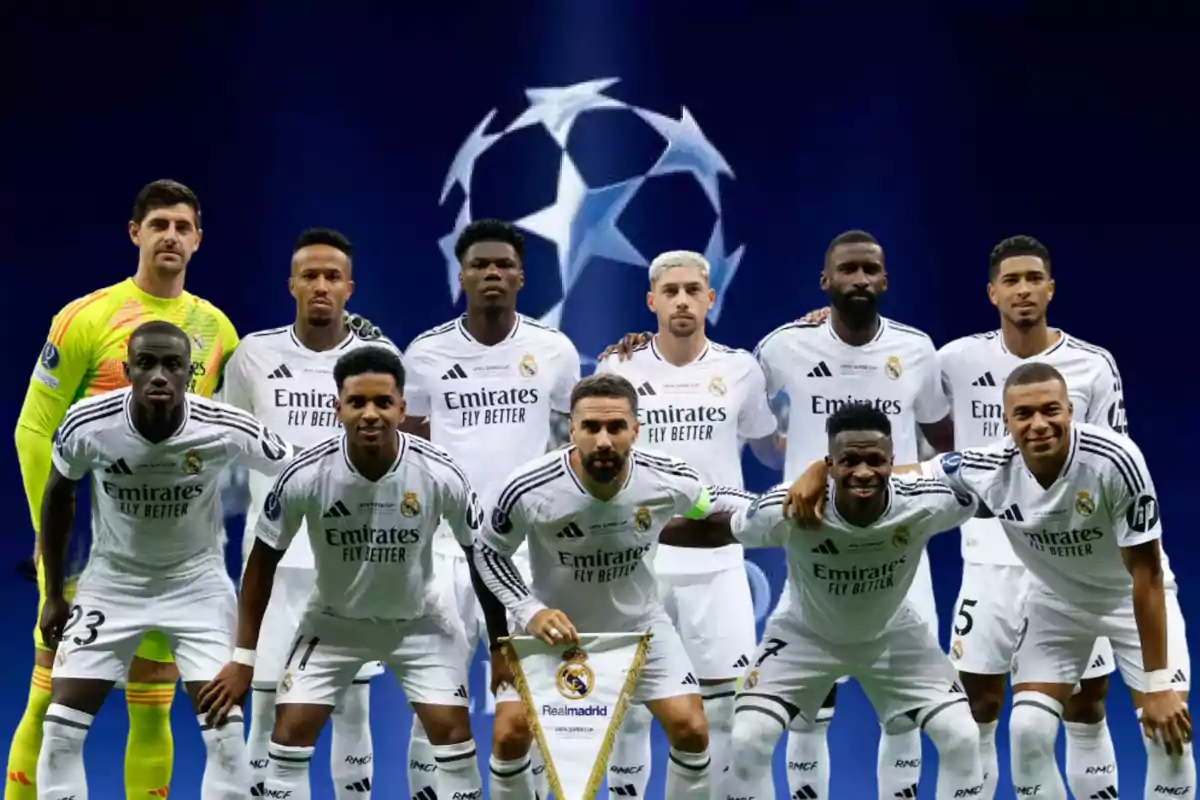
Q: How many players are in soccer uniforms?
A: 11